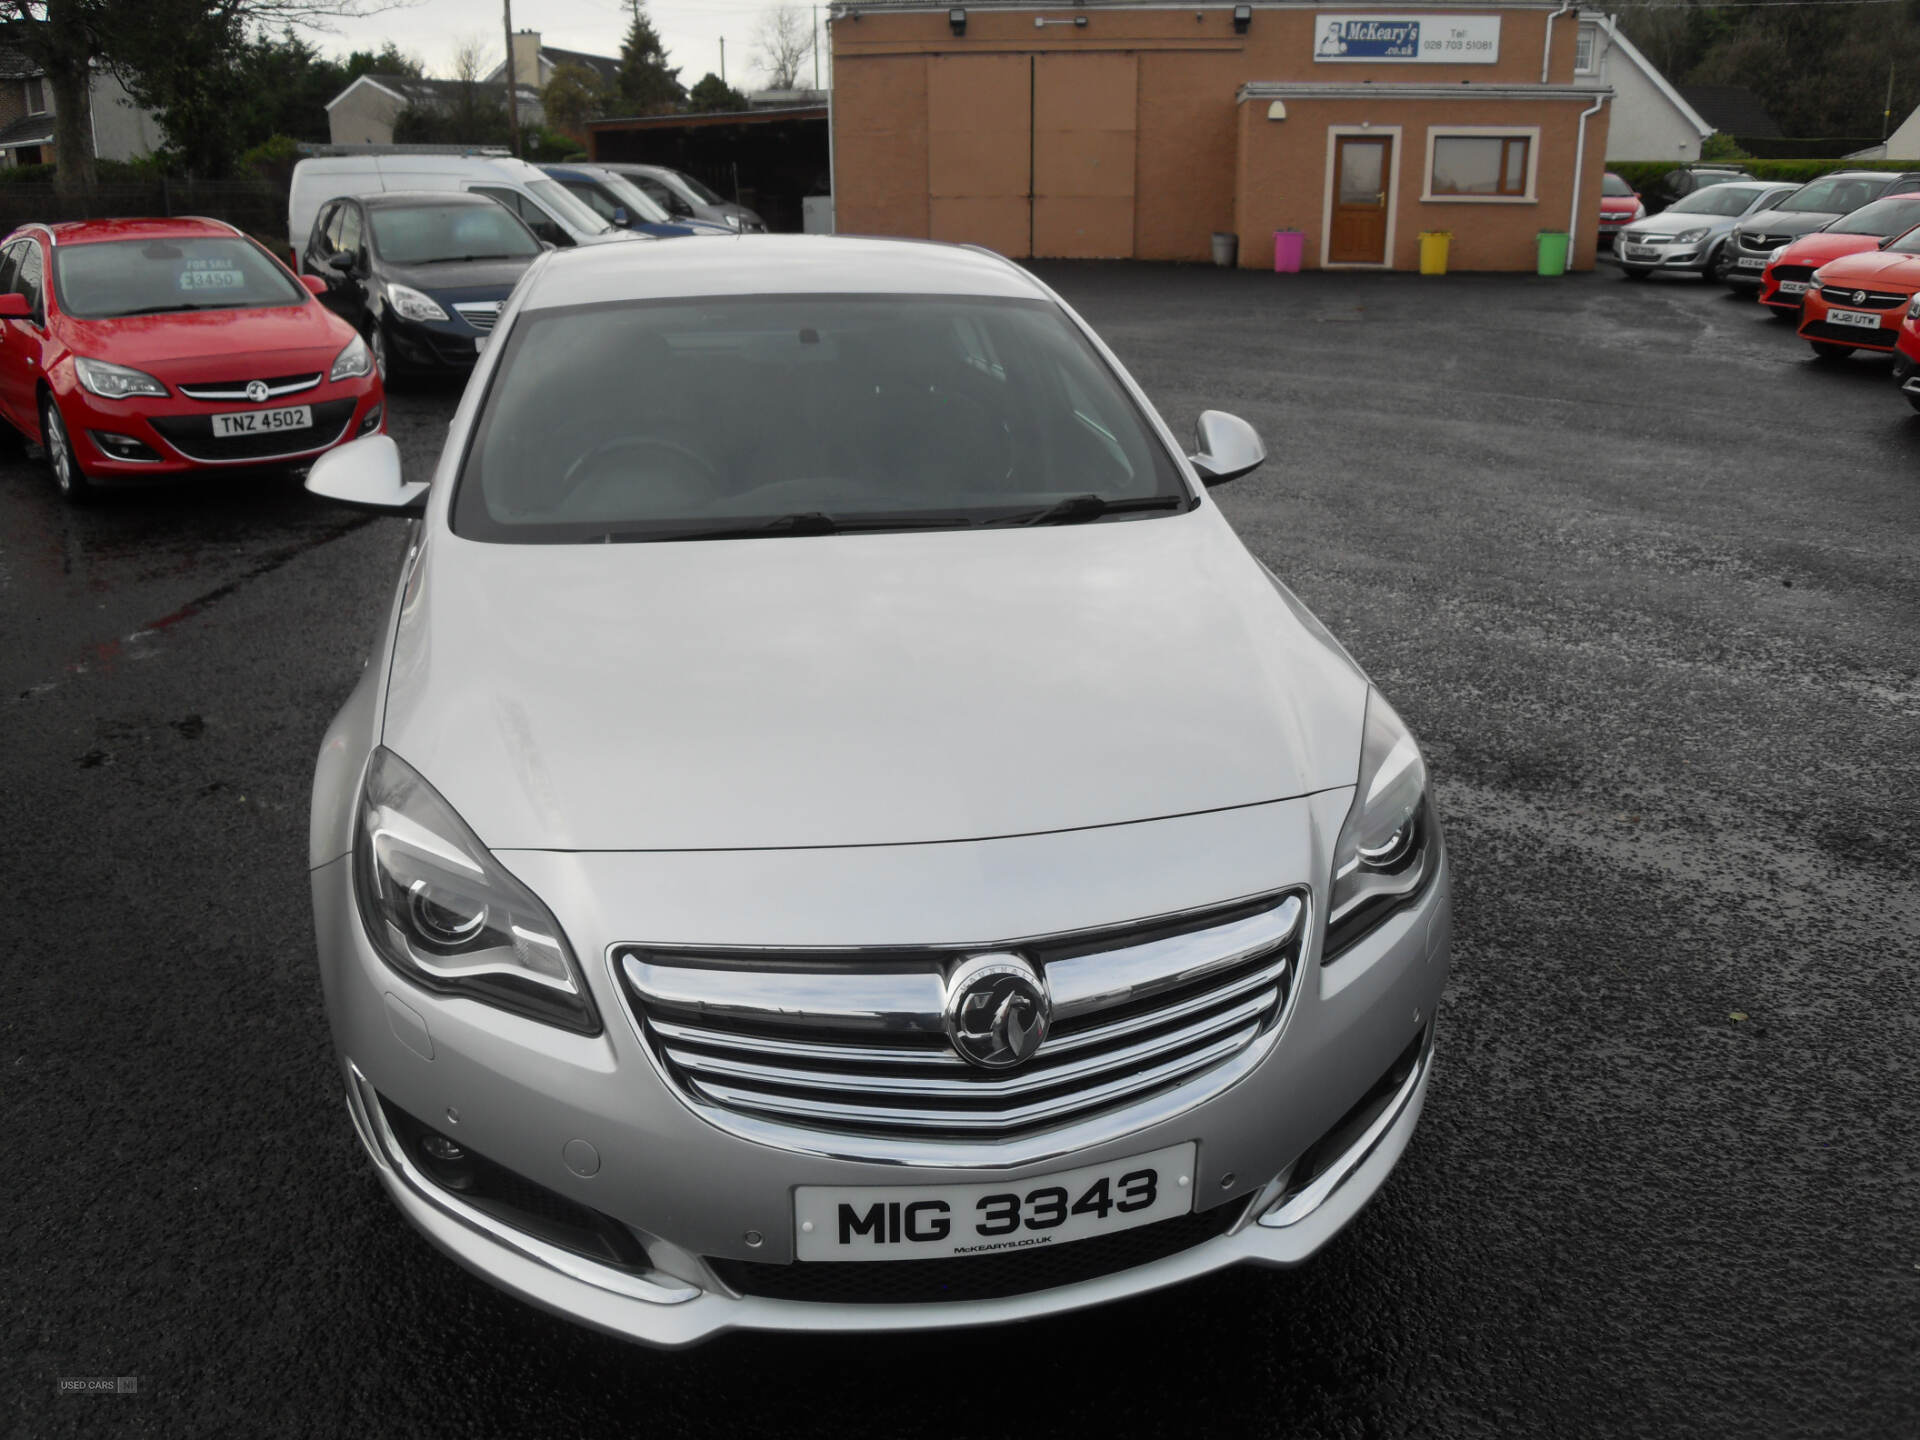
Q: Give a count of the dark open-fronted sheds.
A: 1